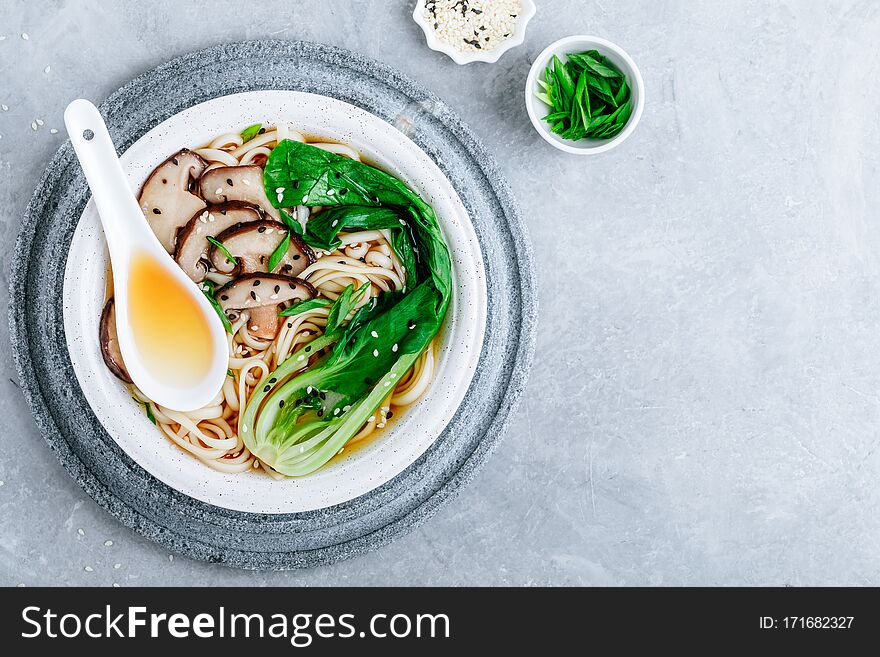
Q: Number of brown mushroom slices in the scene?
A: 6